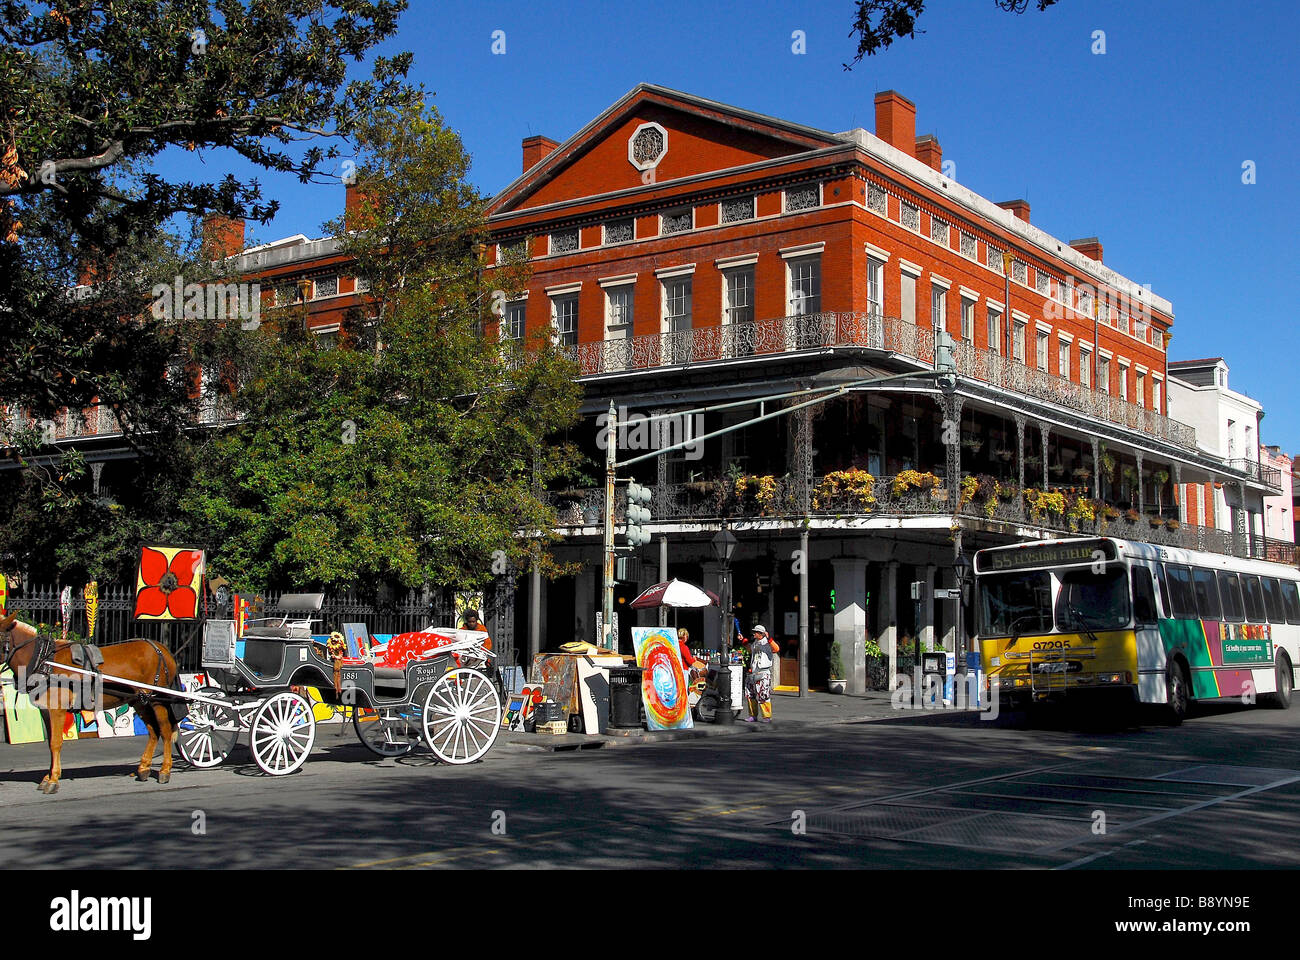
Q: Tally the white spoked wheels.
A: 4